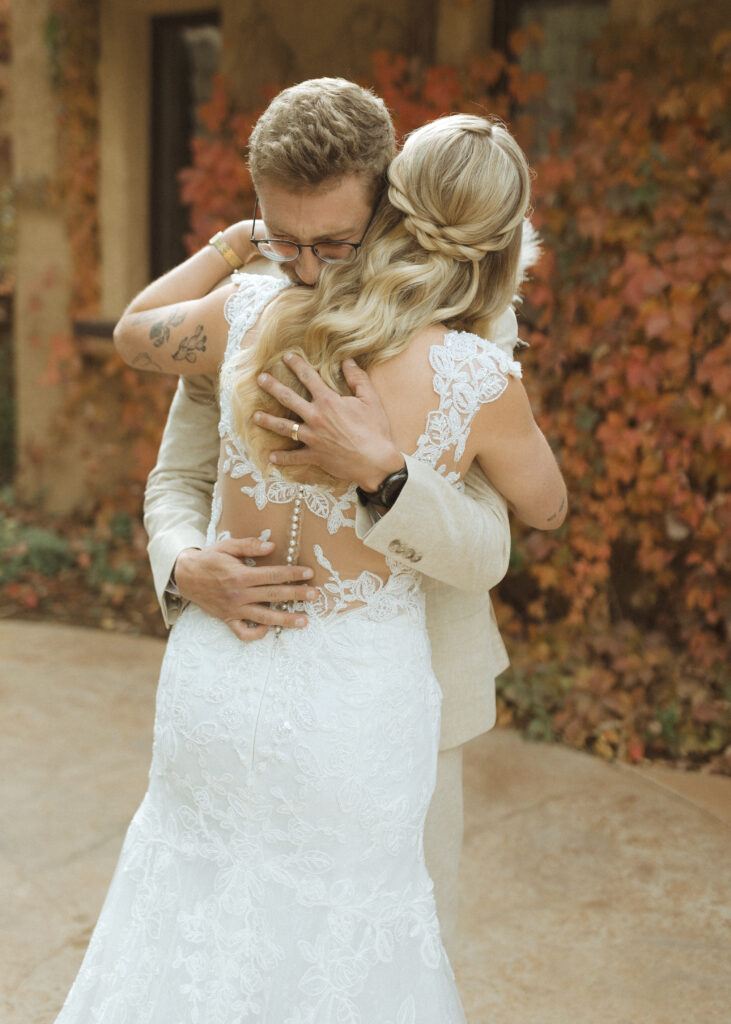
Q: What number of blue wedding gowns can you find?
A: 0